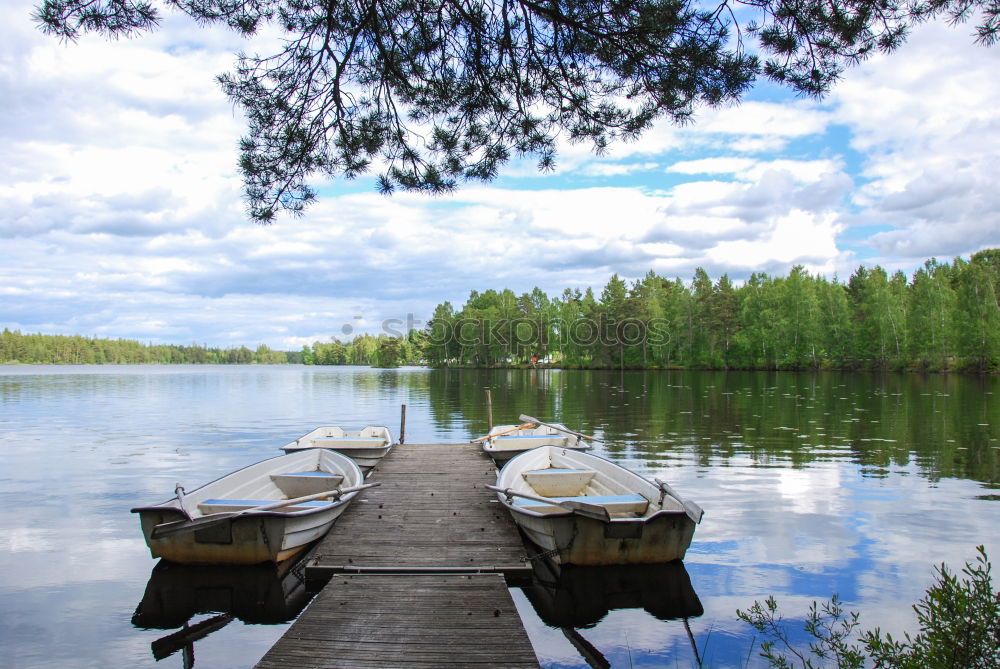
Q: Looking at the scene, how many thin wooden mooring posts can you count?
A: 2